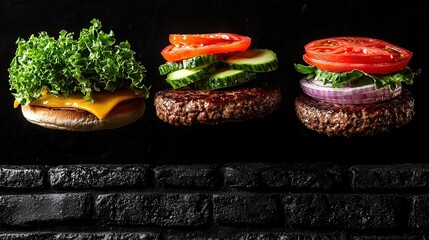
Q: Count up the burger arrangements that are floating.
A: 3